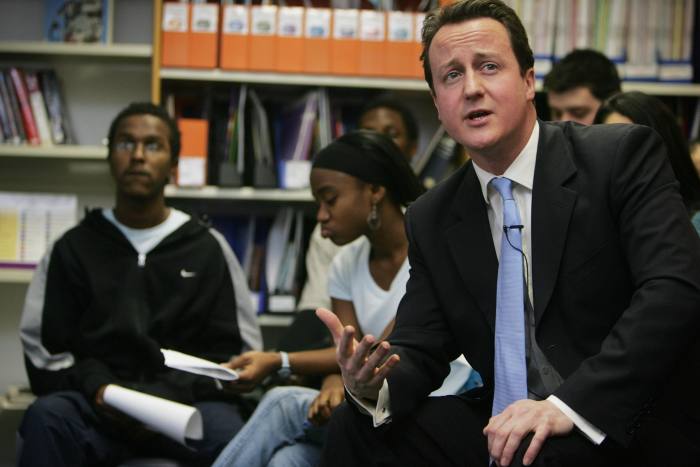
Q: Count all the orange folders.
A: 11